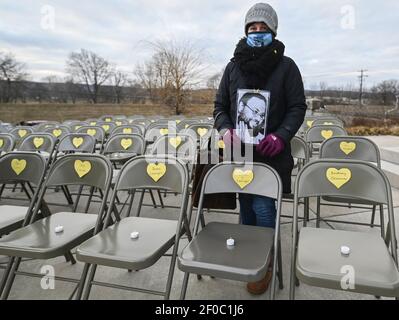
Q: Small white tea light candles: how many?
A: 4